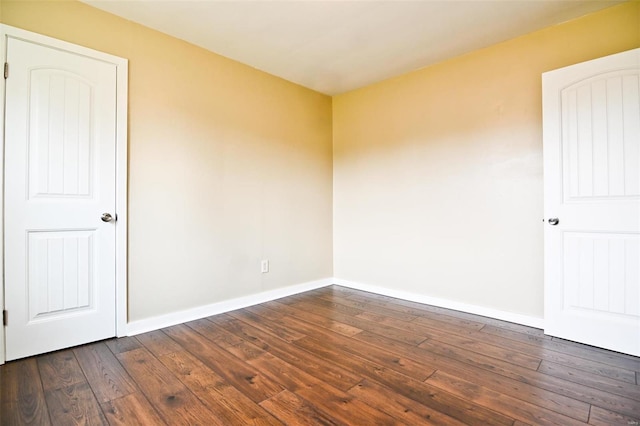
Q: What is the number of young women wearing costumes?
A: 0